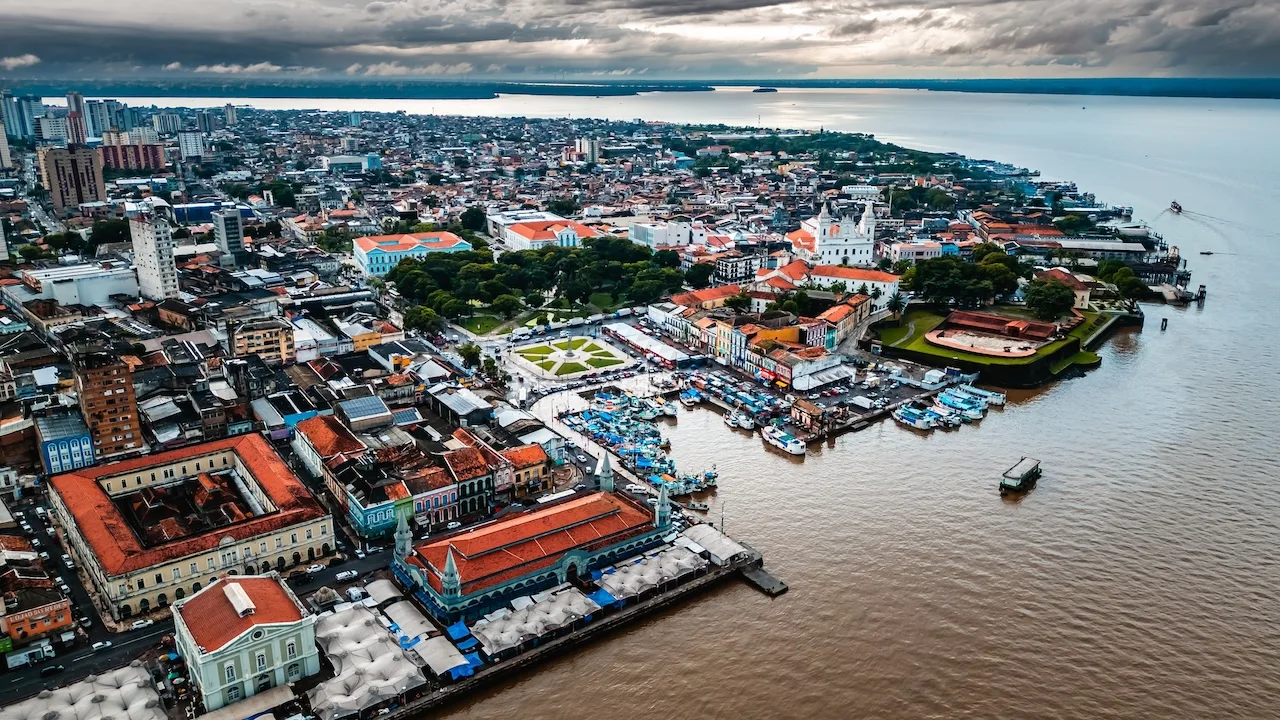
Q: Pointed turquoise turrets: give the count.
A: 4